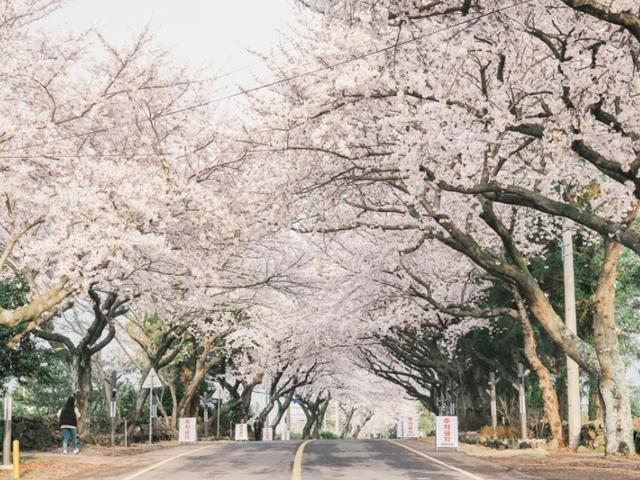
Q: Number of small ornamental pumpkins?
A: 0